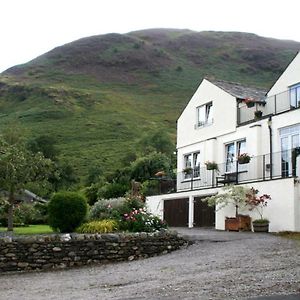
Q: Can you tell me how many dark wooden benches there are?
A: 1